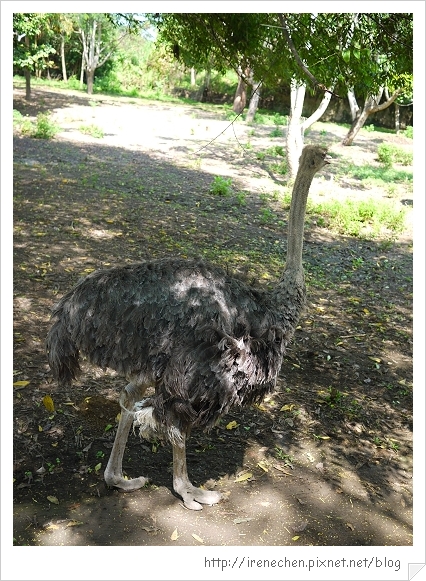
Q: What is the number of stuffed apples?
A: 0